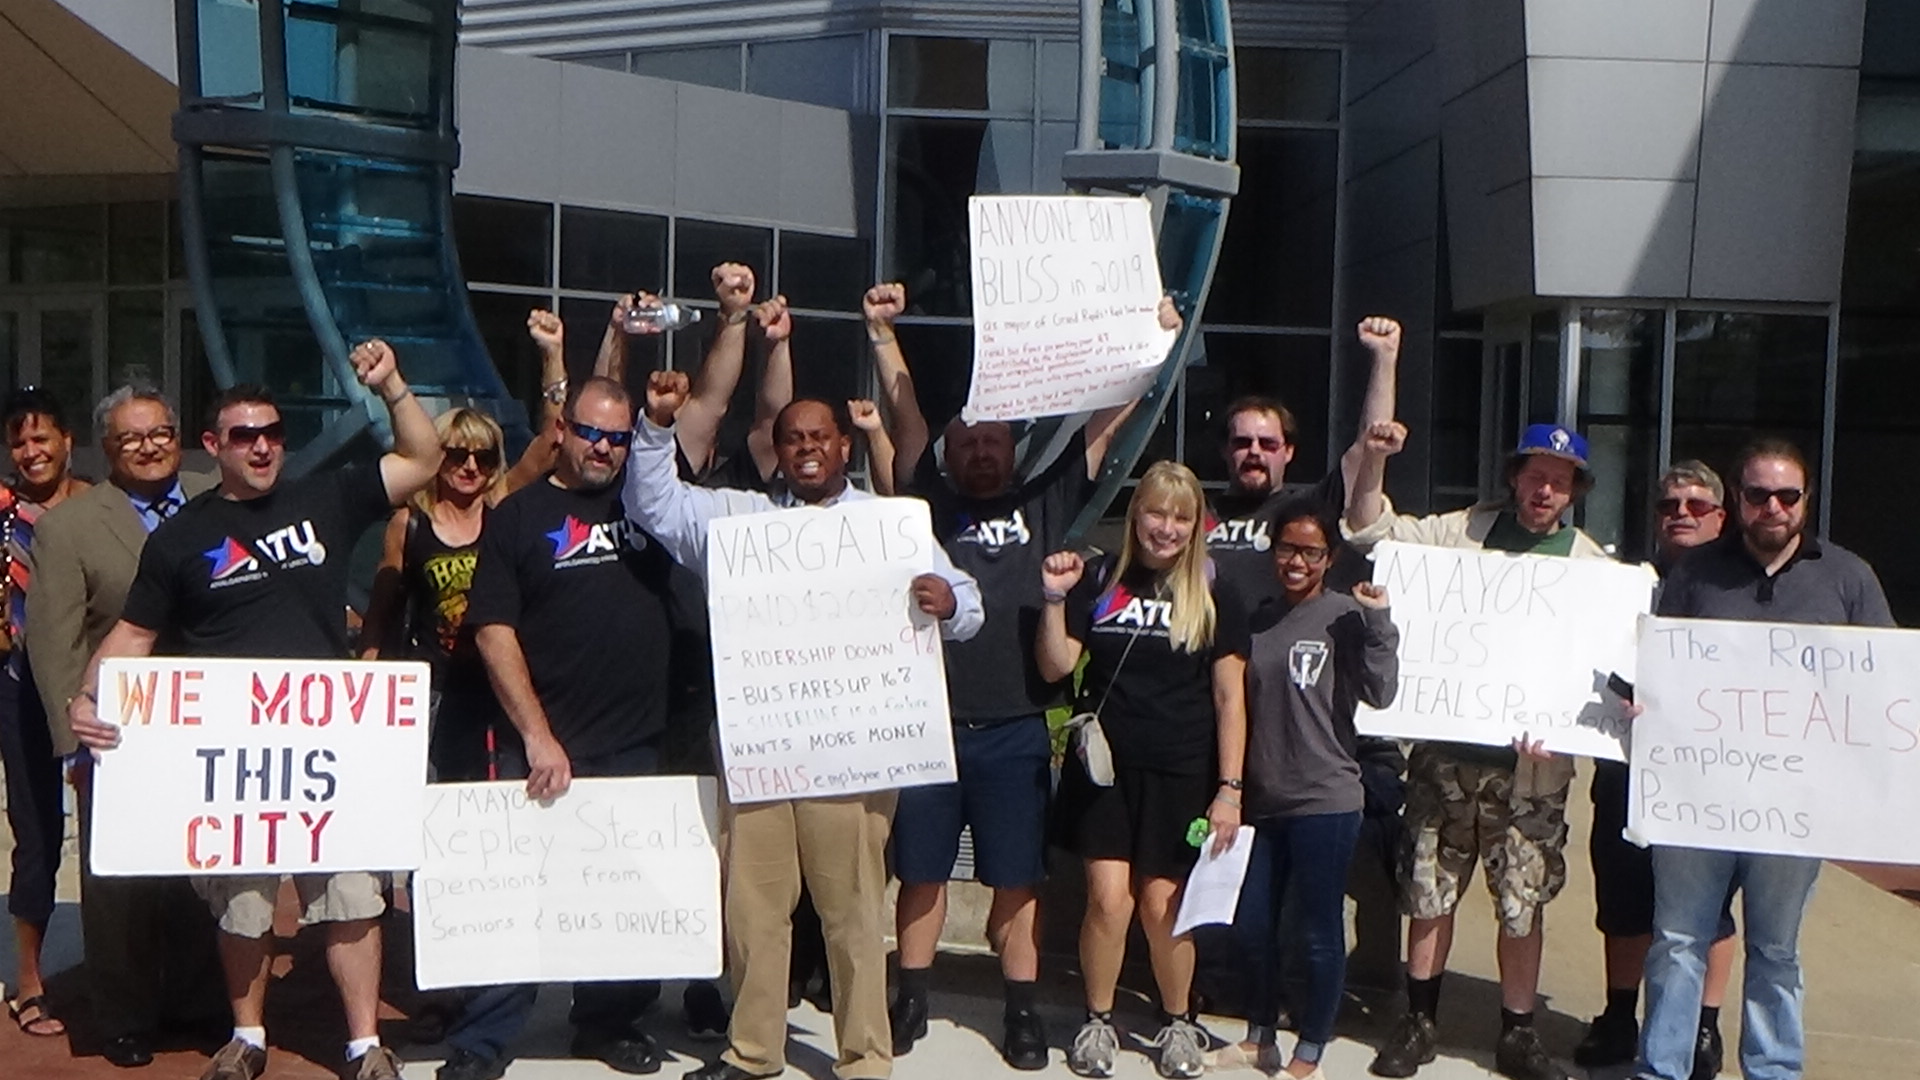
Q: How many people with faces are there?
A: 13